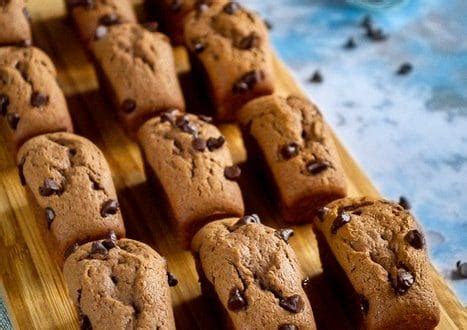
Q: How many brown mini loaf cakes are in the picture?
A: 12